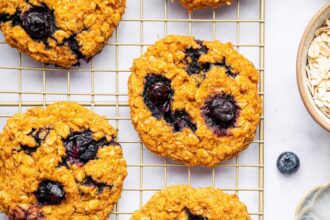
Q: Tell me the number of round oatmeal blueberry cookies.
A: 5